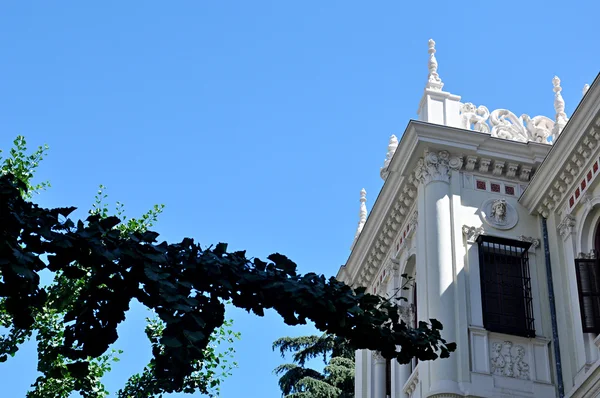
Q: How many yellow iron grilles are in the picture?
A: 0